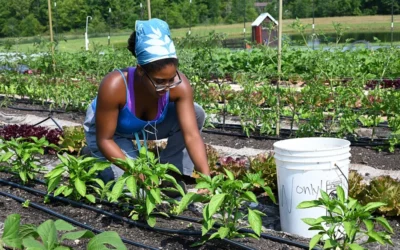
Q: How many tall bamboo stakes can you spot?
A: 3